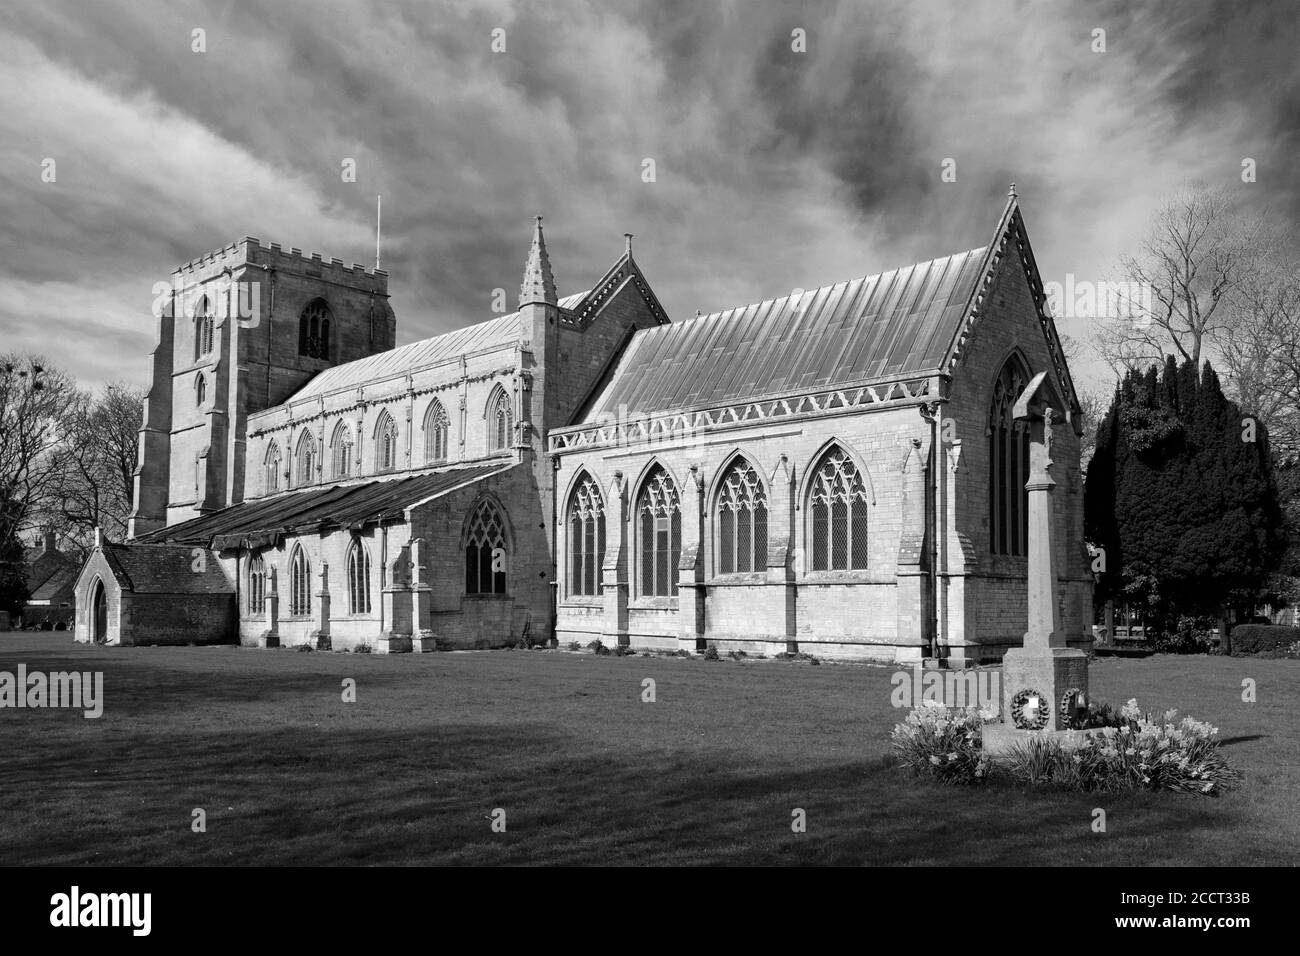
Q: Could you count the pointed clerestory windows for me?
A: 6